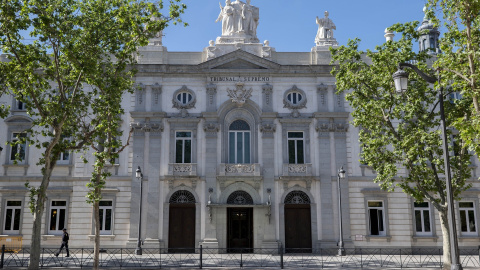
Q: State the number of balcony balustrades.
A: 3